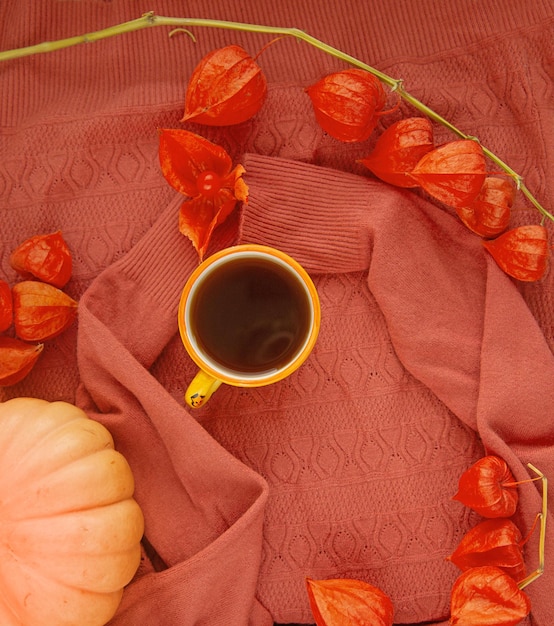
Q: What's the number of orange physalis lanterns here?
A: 15